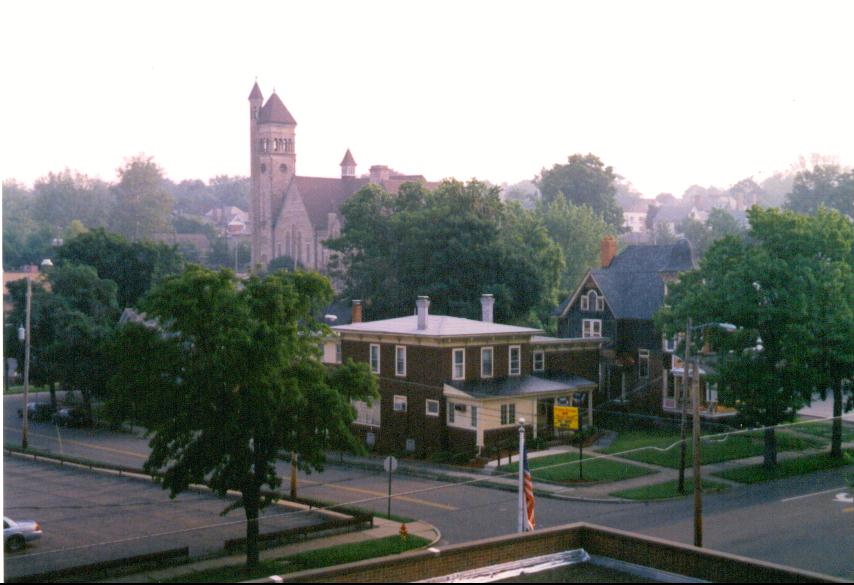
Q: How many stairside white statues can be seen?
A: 0